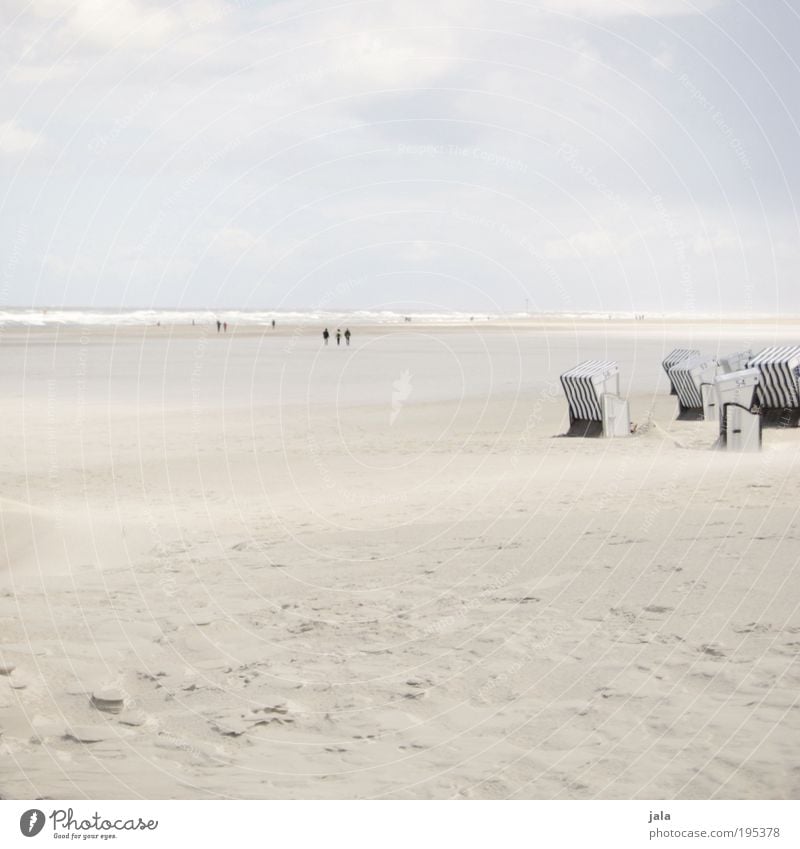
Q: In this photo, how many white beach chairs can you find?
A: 6